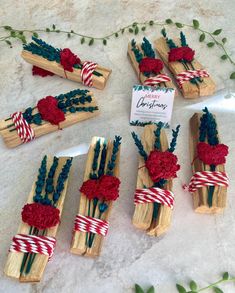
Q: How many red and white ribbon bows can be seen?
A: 8